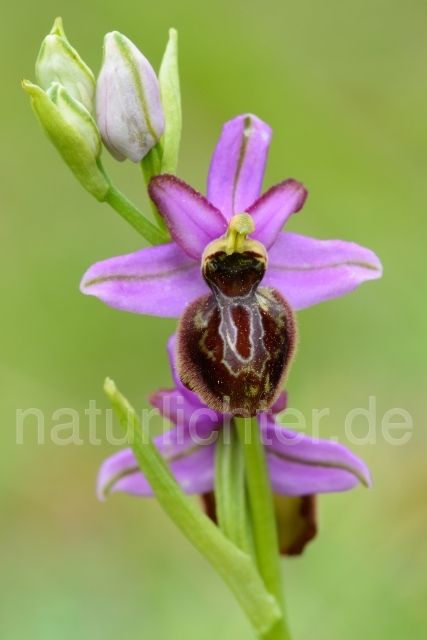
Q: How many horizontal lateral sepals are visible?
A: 4